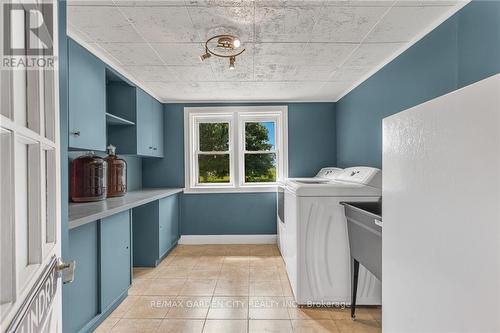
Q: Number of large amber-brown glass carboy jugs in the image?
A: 2